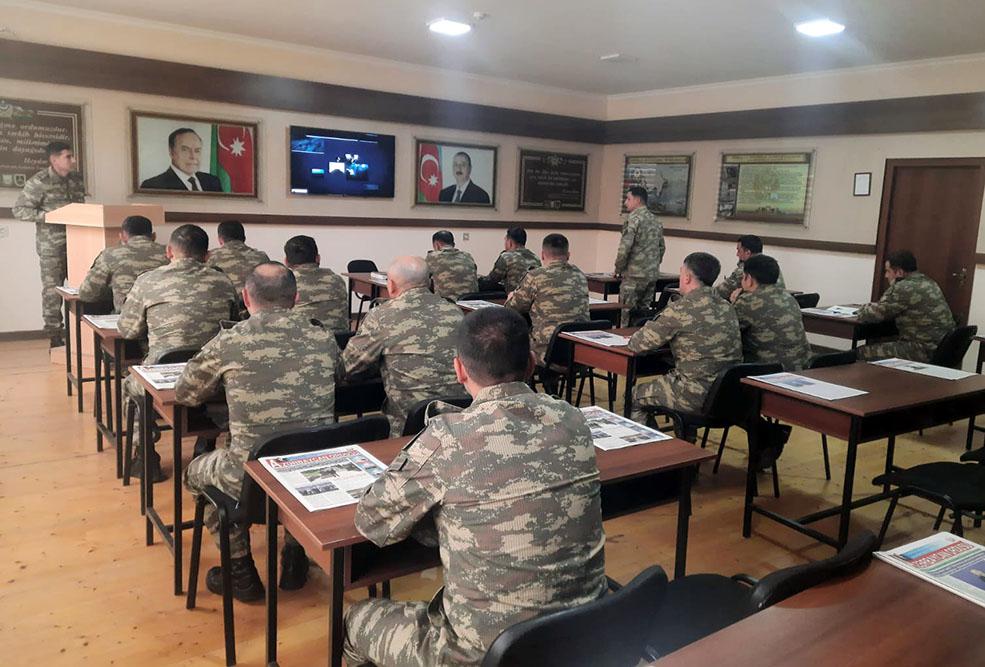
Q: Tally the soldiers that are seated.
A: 14